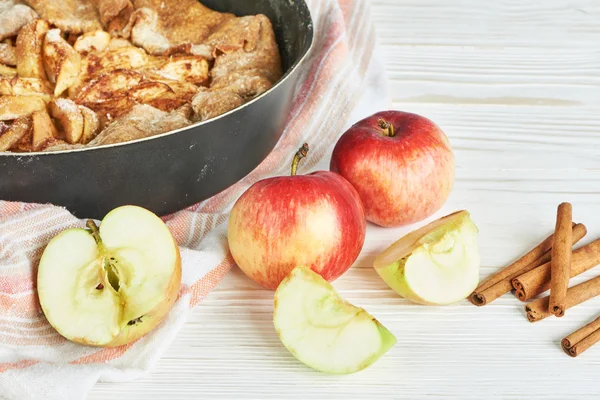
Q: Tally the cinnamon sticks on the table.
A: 5